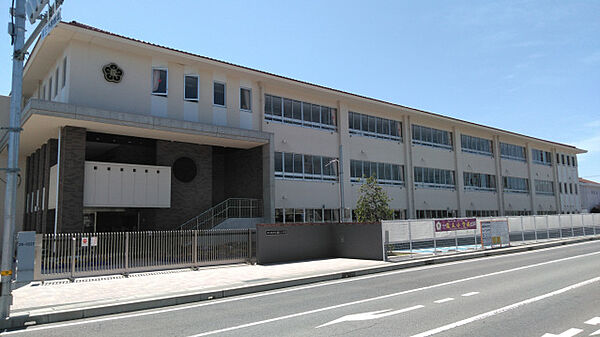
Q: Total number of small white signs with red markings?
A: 2